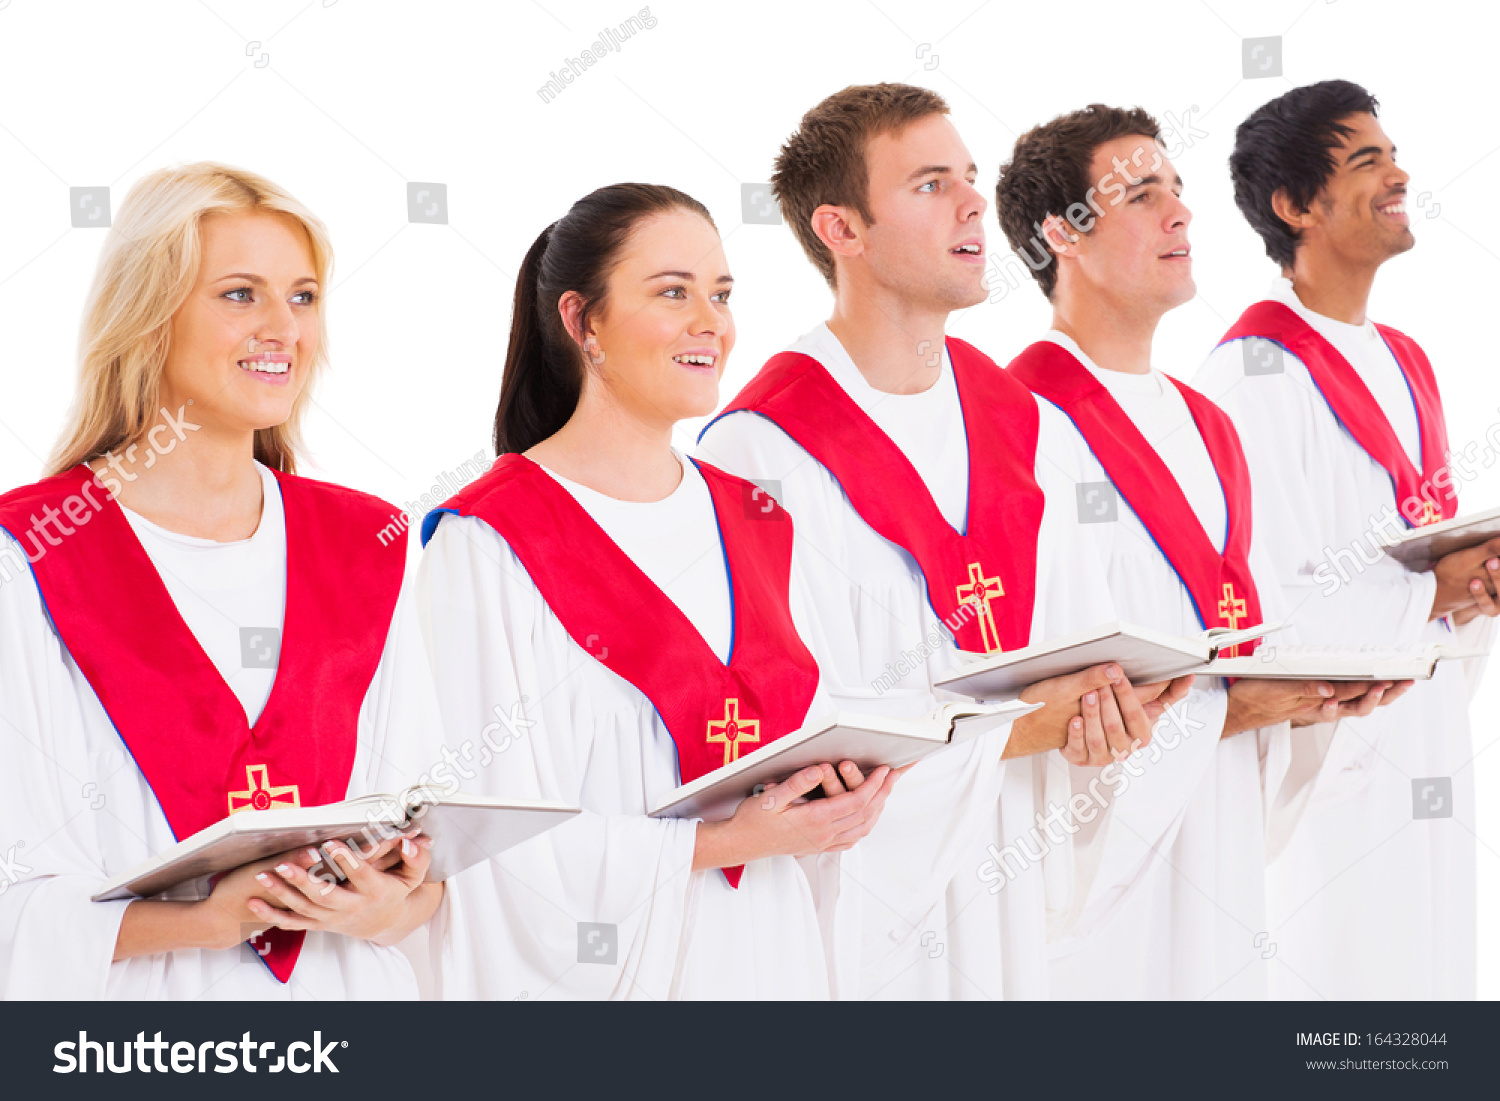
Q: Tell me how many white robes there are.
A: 5